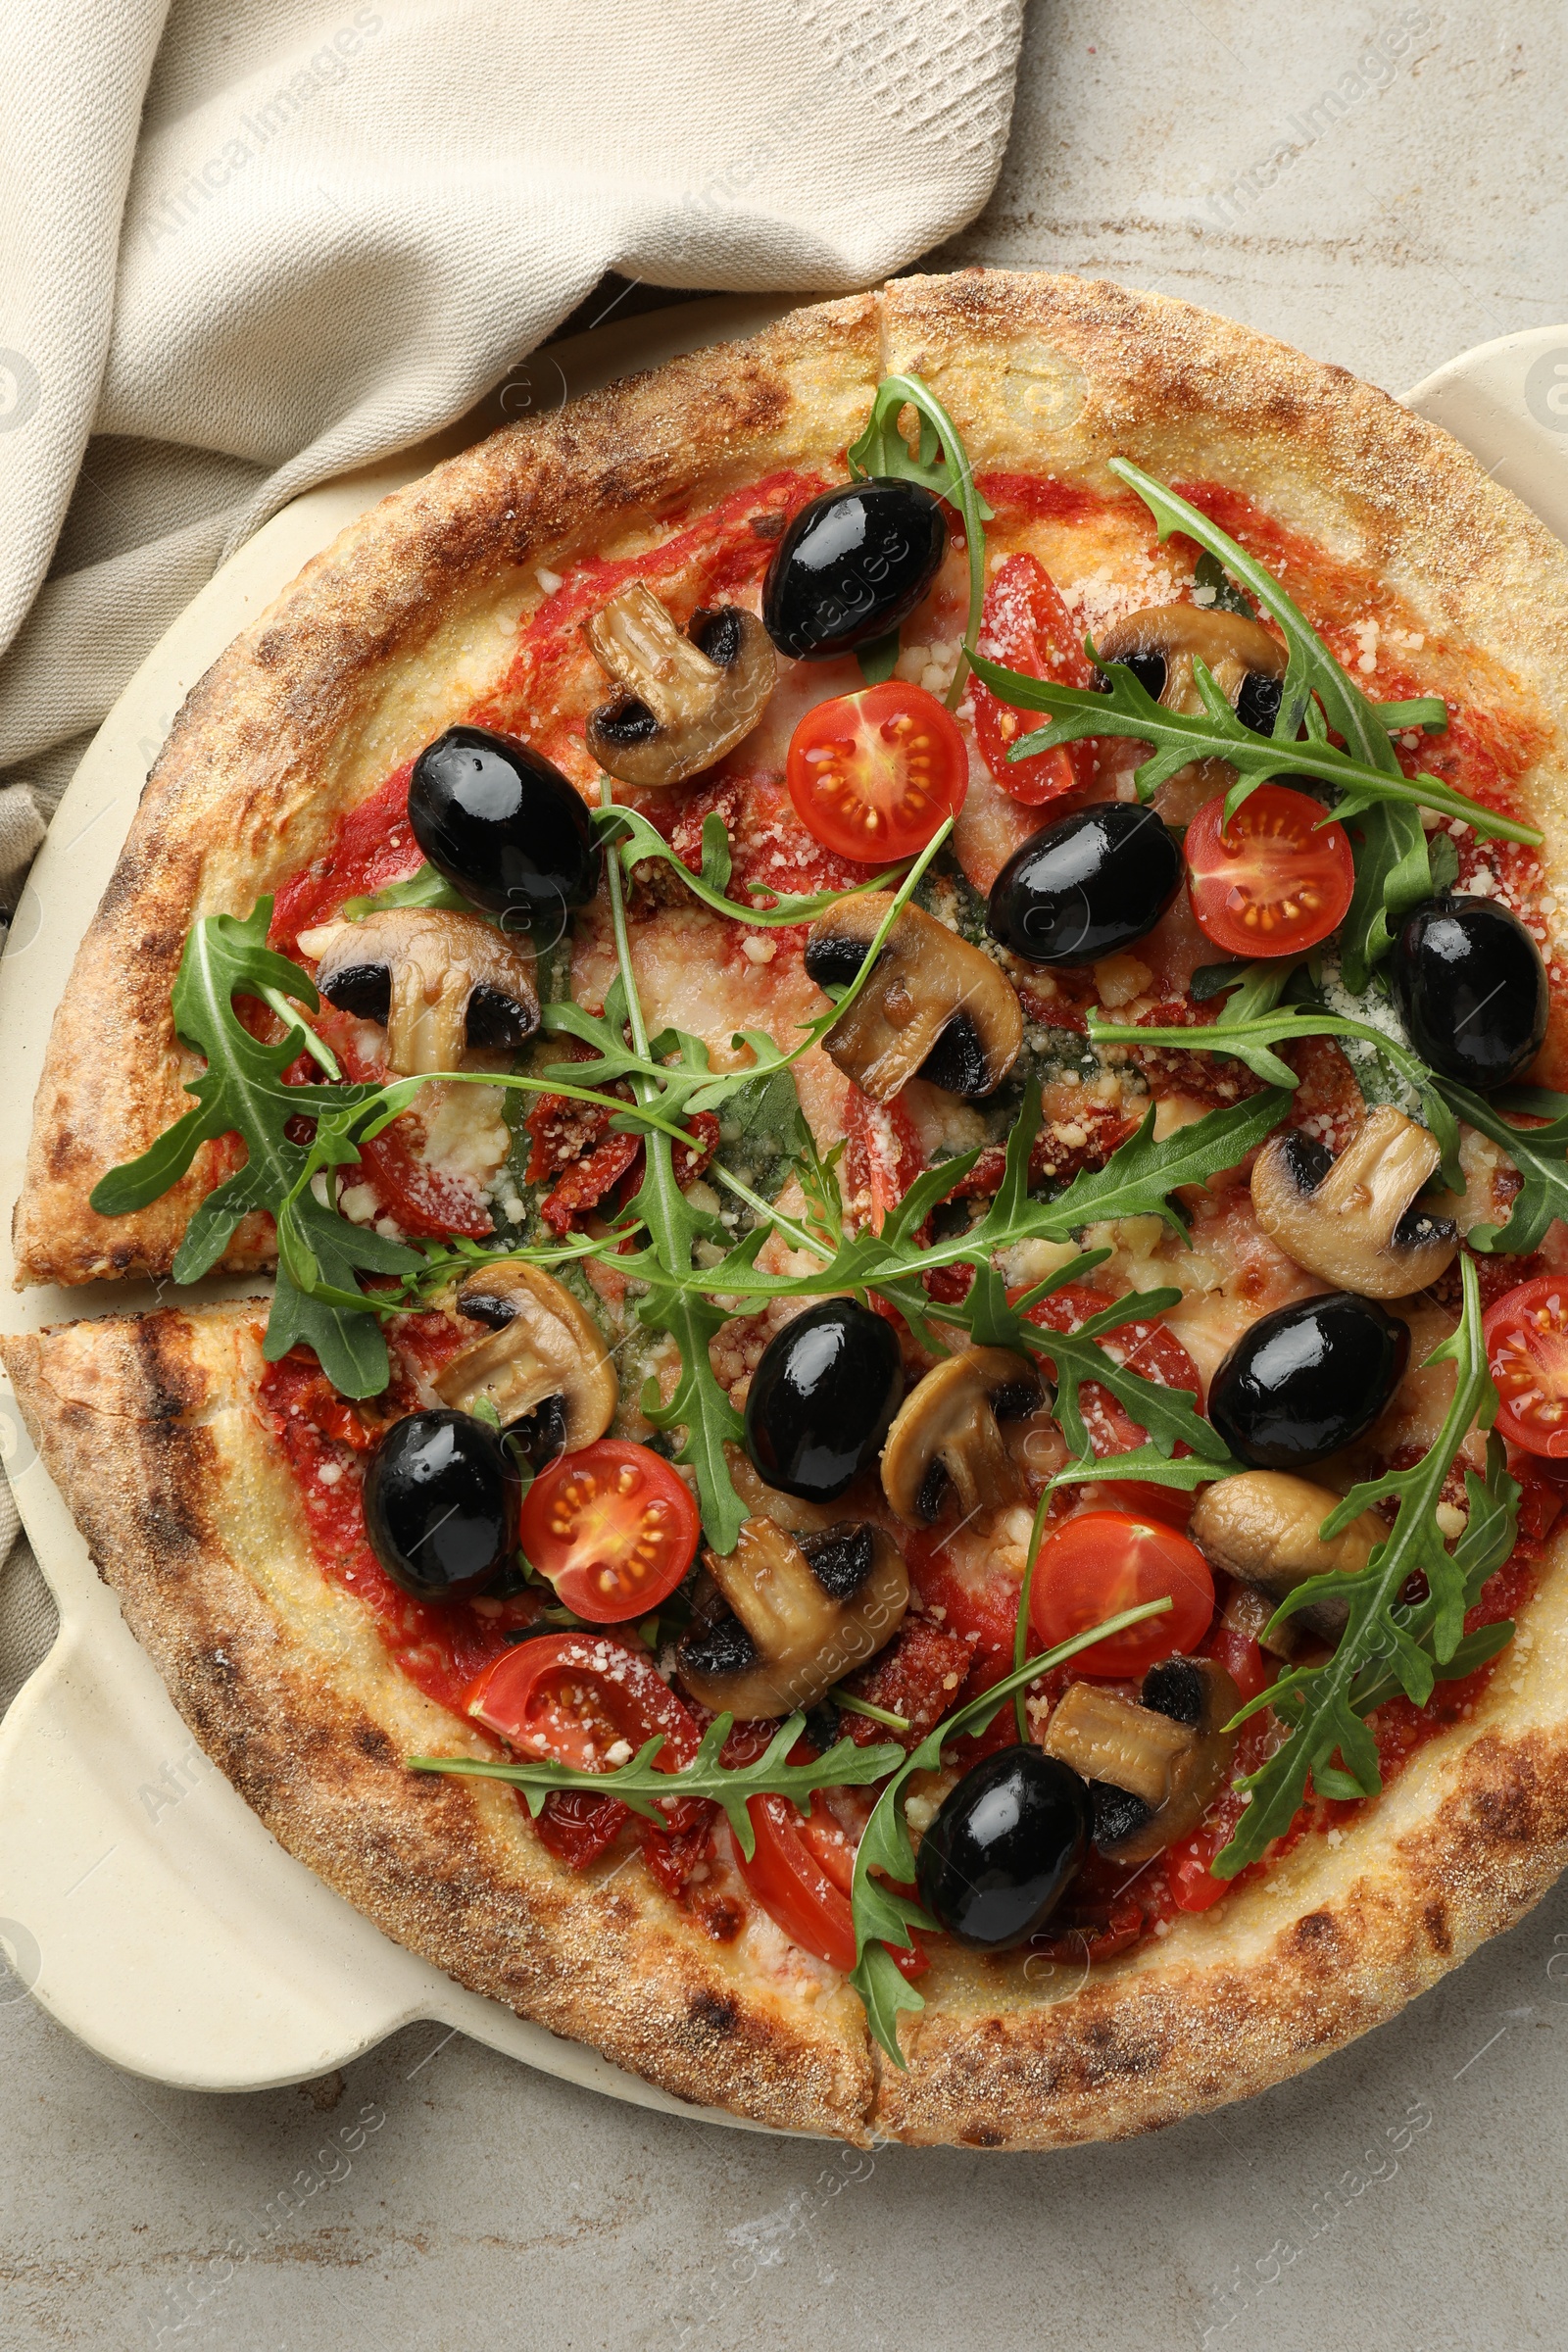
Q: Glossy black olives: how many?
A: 8